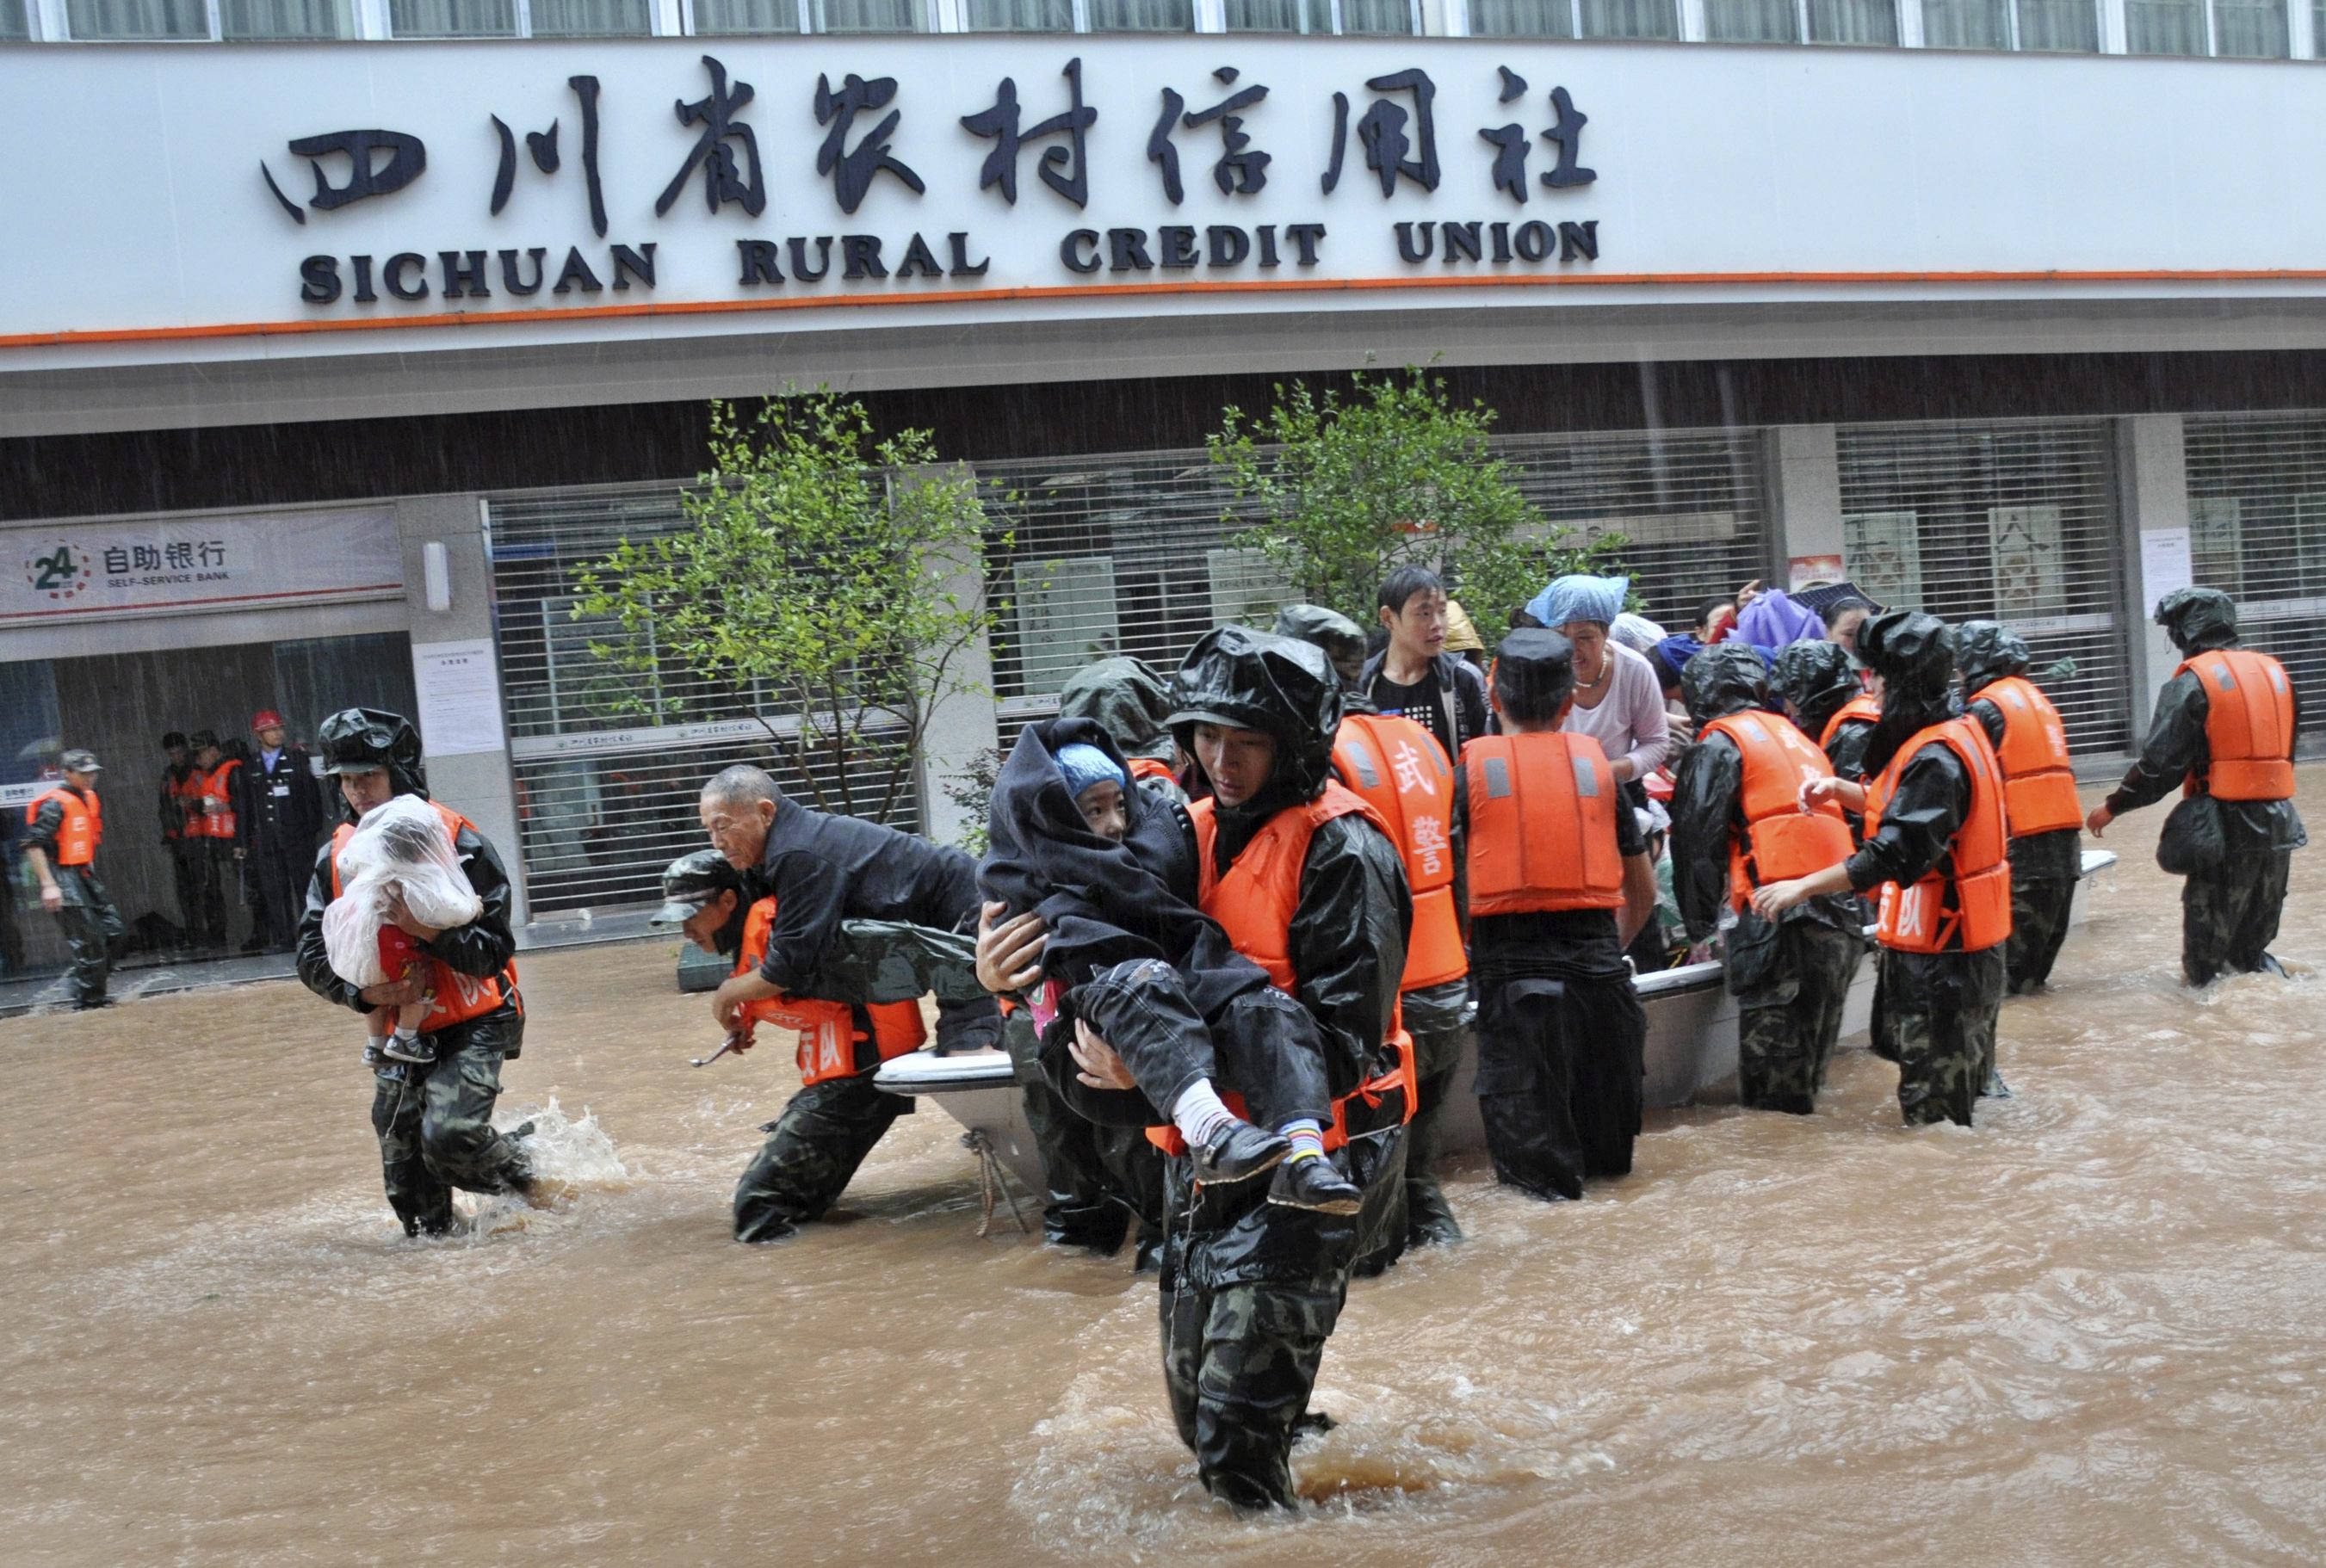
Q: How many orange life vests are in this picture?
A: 14